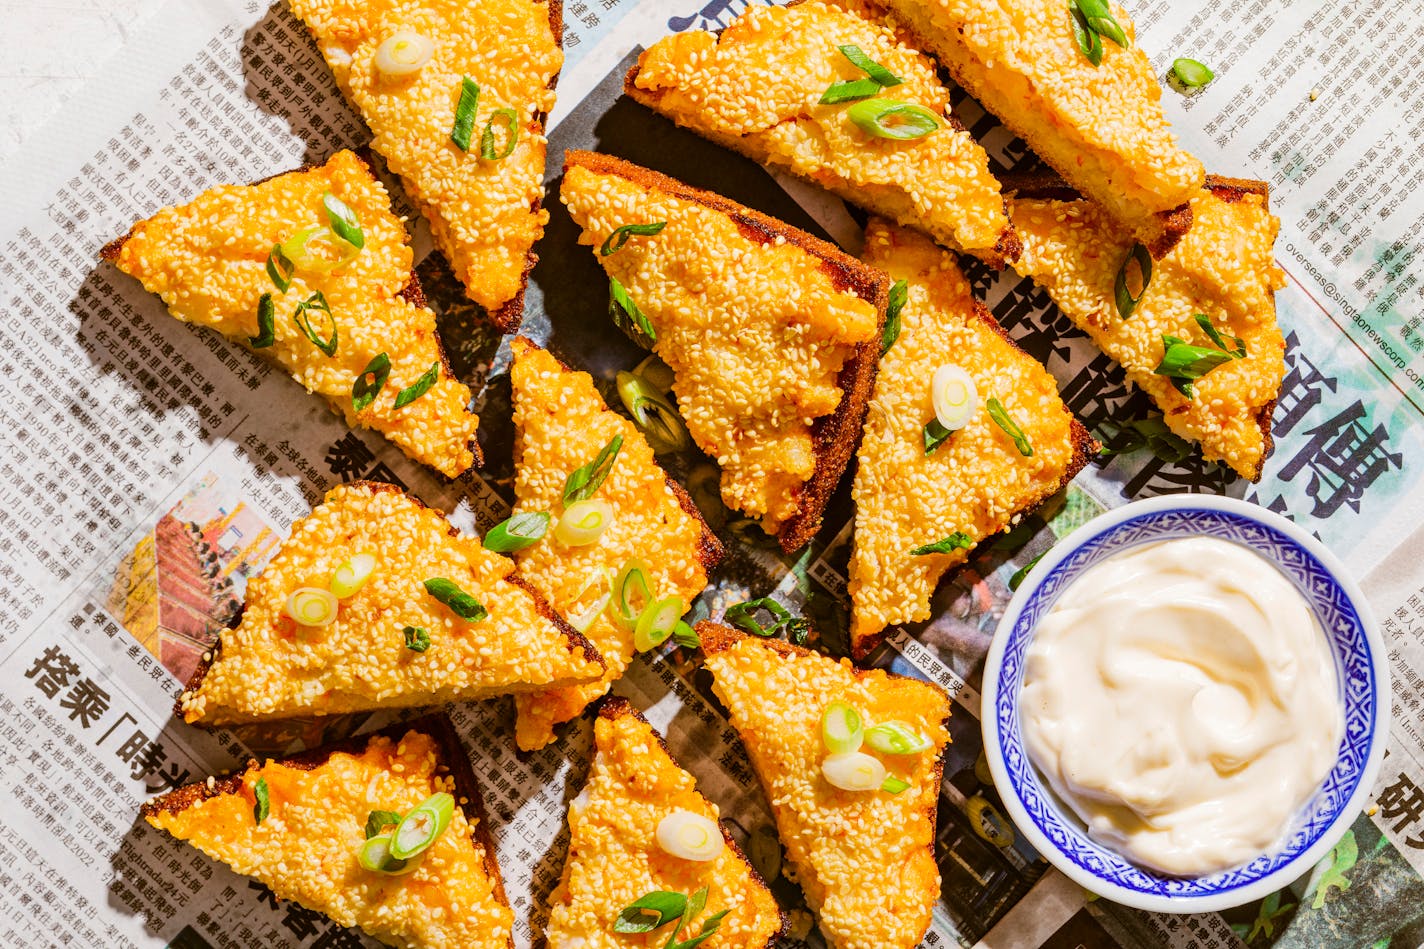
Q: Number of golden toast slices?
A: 12